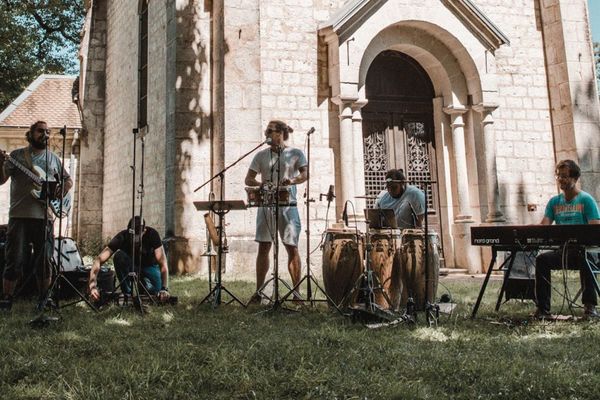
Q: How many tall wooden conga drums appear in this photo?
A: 3